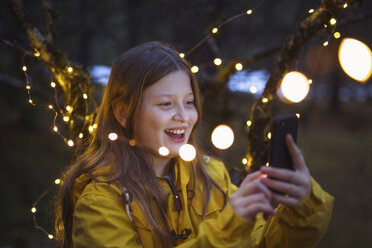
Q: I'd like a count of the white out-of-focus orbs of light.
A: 6